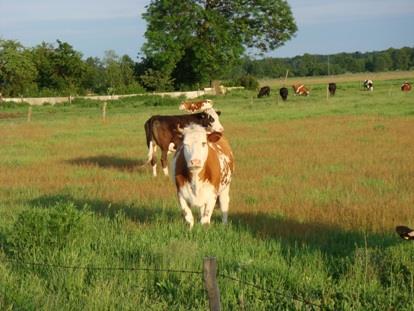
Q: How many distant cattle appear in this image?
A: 6